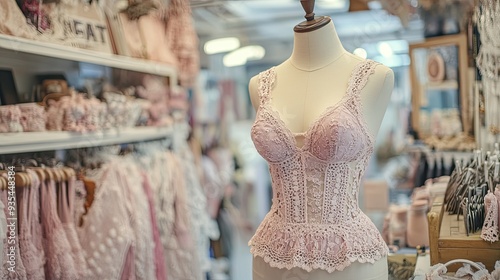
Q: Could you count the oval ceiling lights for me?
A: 2